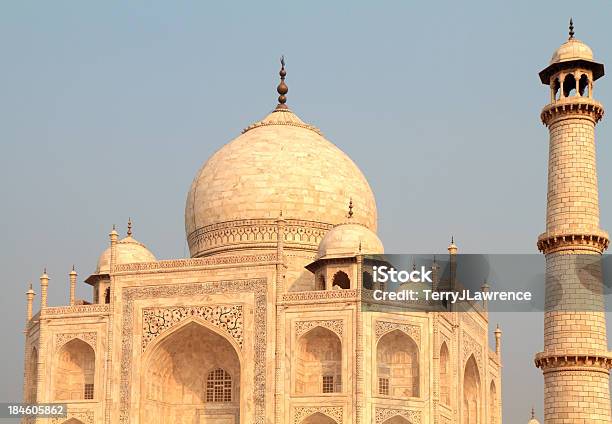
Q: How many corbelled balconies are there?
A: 3